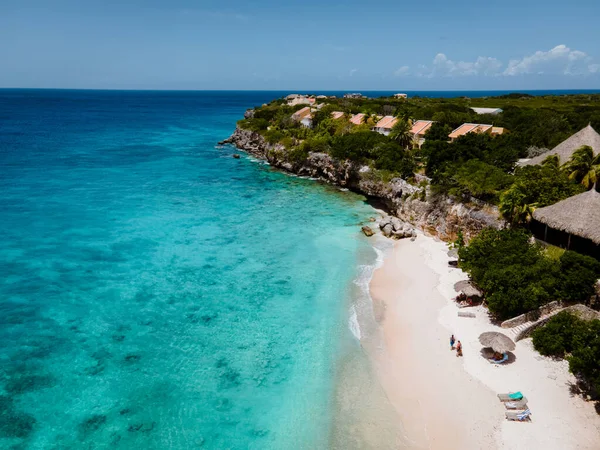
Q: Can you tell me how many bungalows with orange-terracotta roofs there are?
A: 6